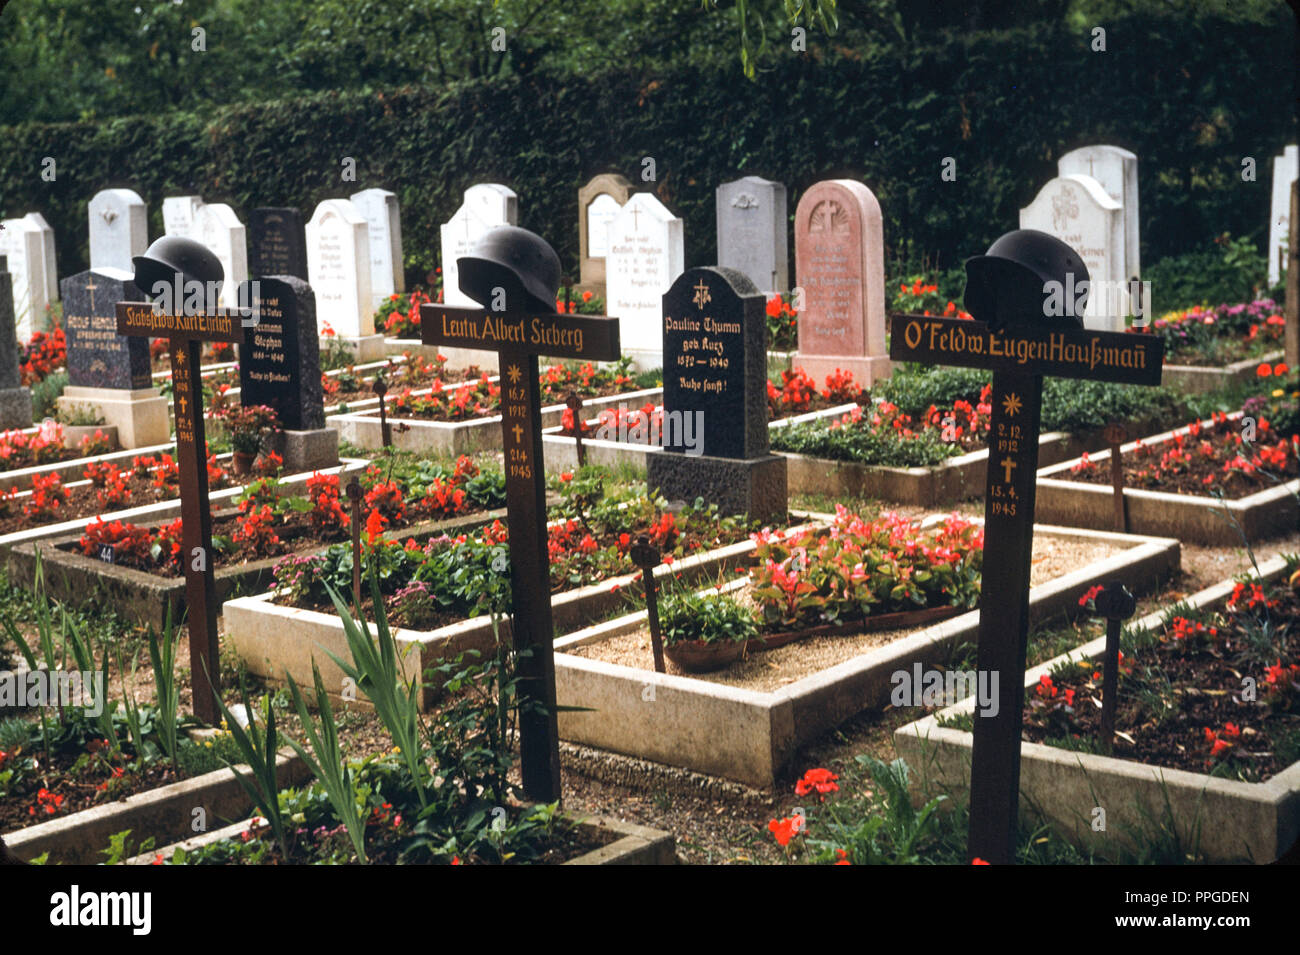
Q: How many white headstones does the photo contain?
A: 13